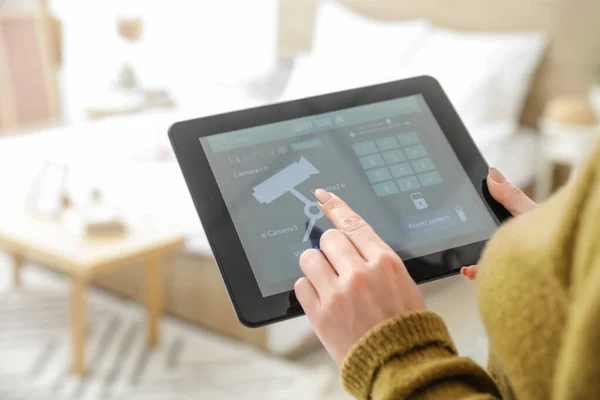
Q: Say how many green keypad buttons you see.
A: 12